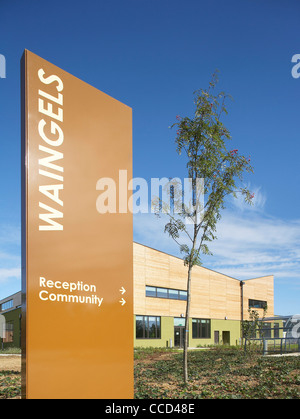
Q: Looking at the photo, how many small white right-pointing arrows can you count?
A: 2